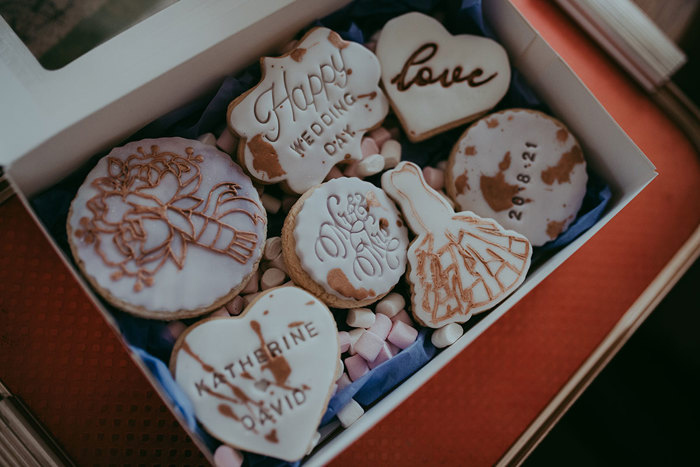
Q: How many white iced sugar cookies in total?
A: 7